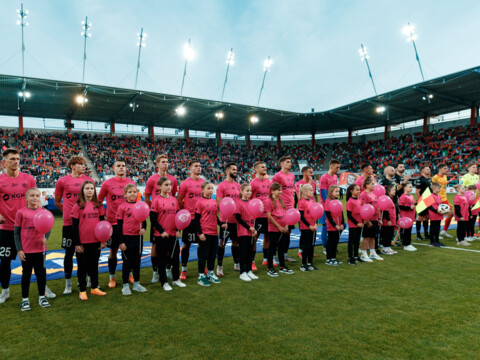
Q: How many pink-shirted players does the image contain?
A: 11